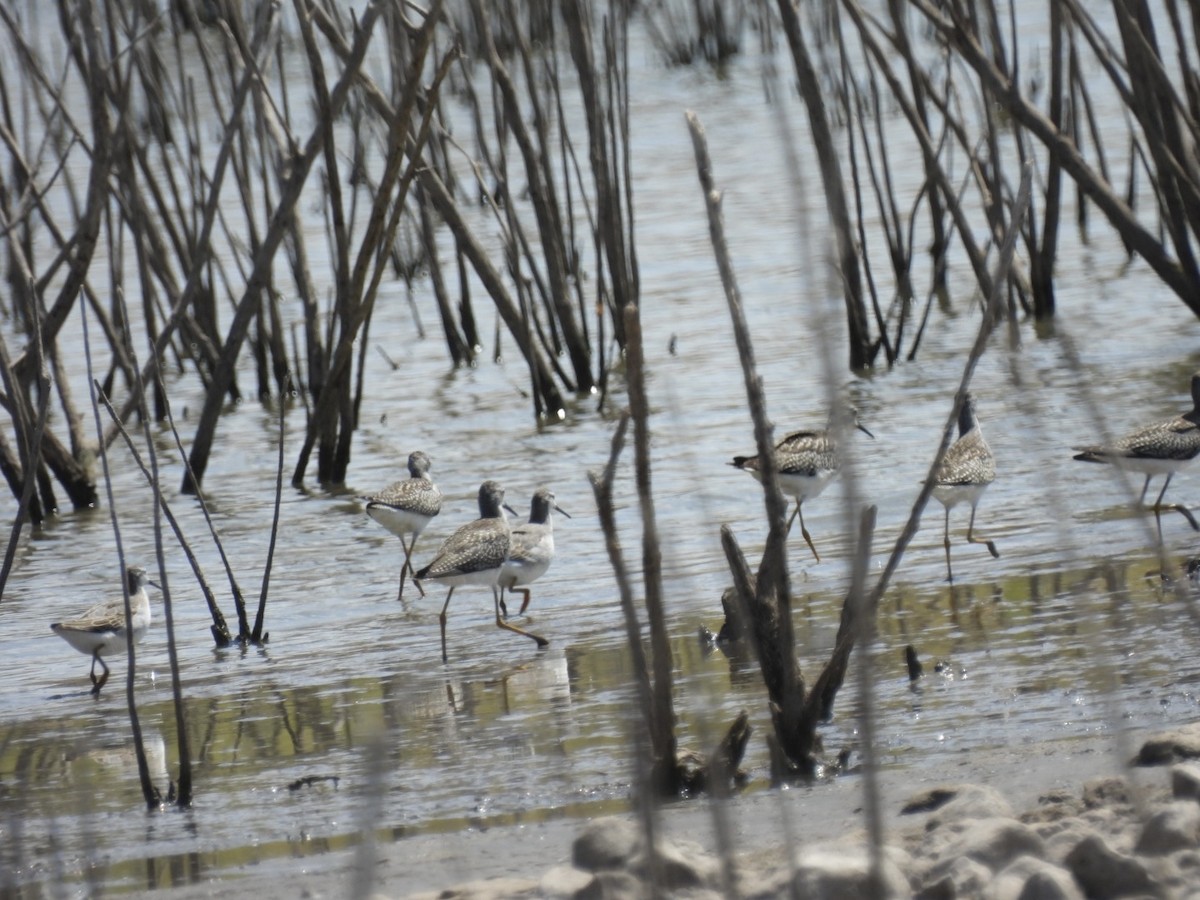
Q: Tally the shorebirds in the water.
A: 7